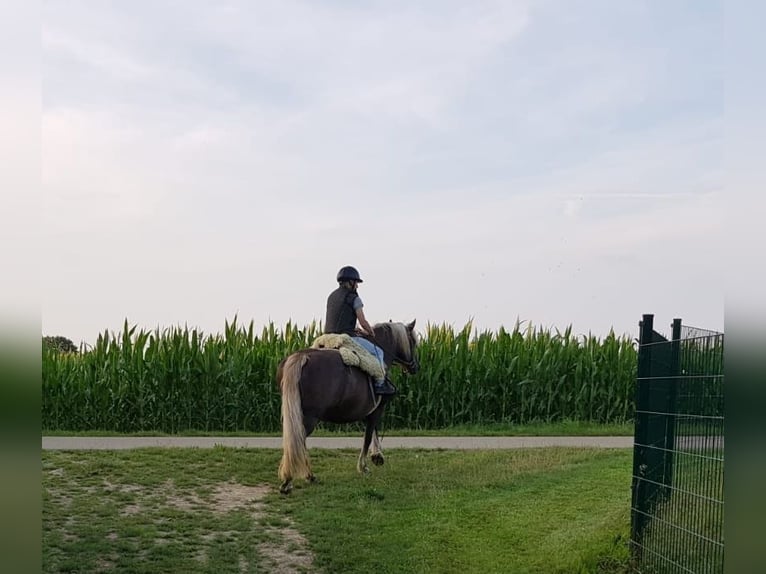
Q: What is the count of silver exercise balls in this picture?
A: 0